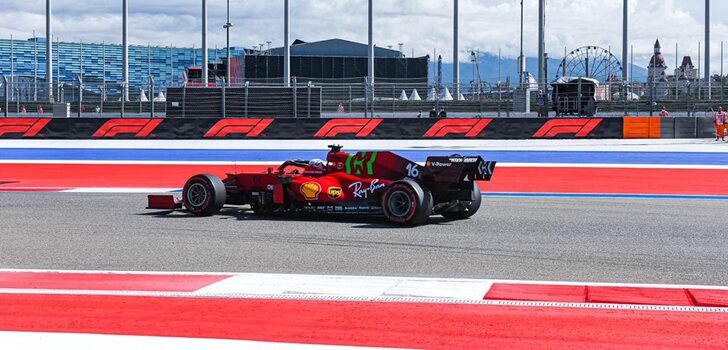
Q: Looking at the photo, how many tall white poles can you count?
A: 9